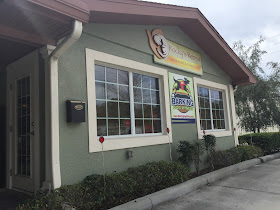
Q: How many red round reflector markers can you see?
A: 4